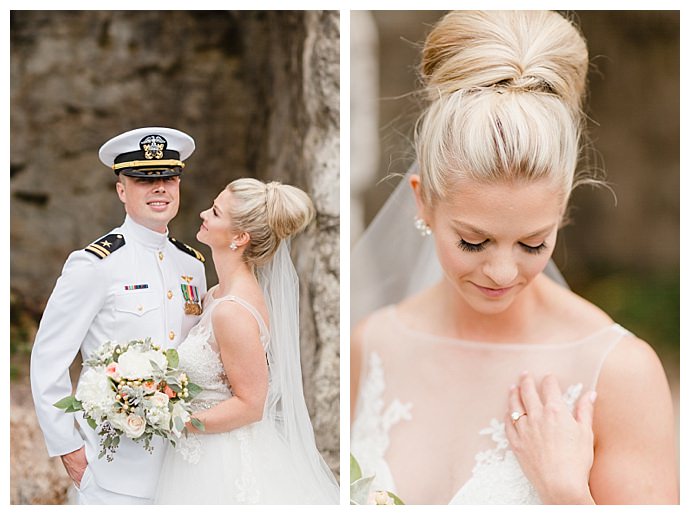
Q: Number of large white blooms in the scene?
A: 2